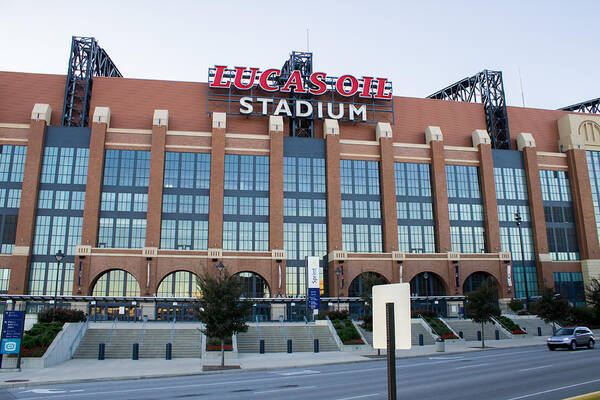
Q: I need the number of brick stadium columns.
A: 11